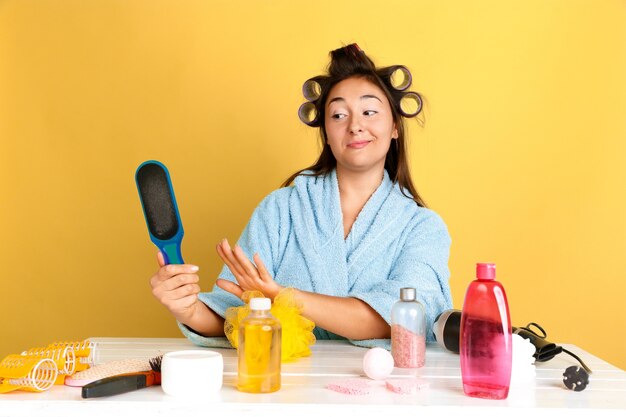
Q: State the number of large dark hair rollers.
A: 4